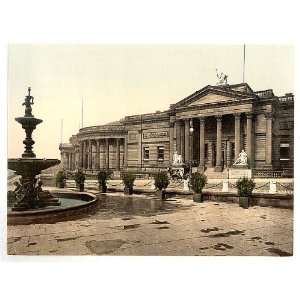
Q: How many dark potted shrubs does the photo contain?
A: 7